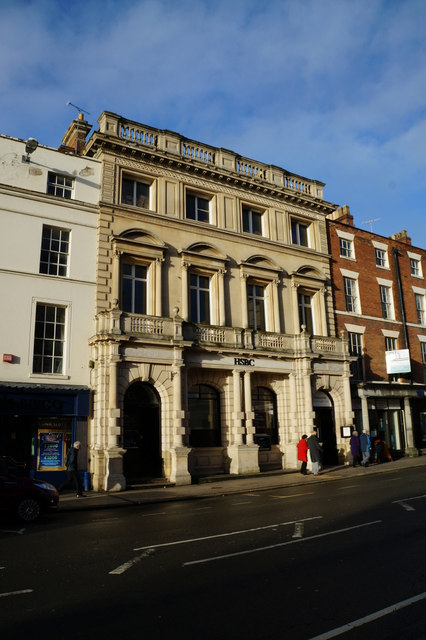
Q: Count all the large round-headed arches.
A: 4